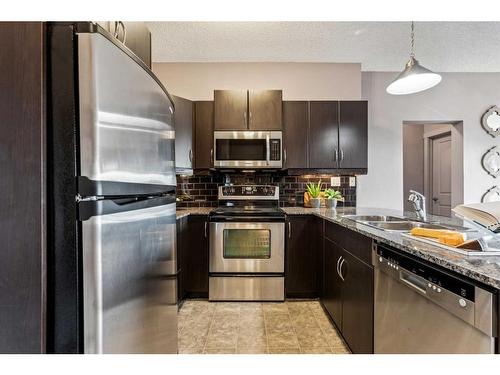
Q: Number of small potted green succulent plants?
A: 2